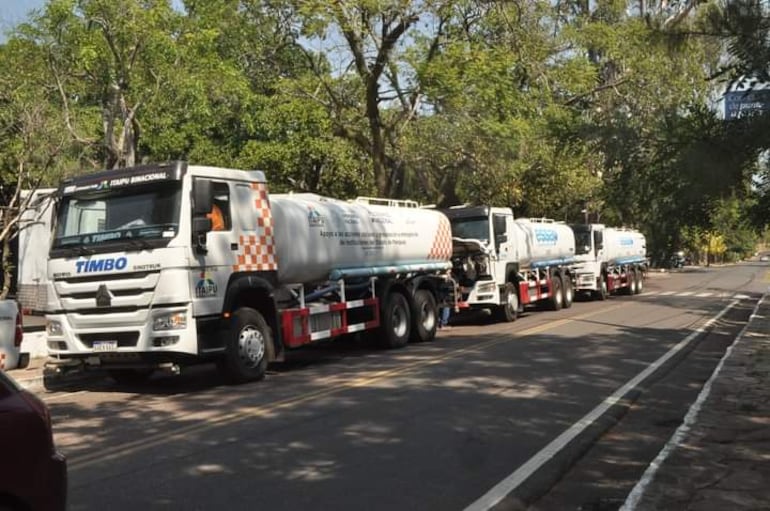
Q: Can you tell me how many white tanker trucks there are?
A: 3